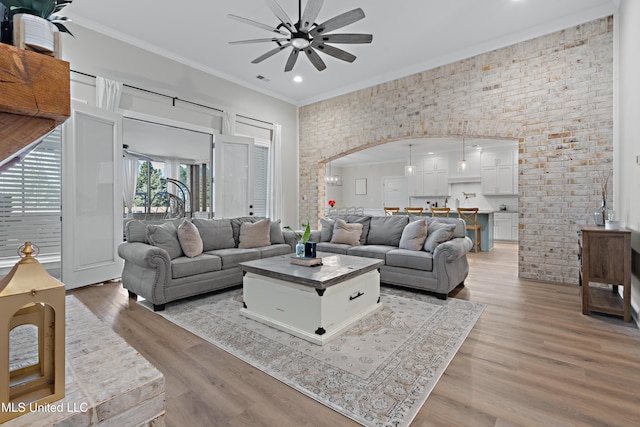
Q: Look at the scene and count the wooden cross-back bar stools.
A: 4